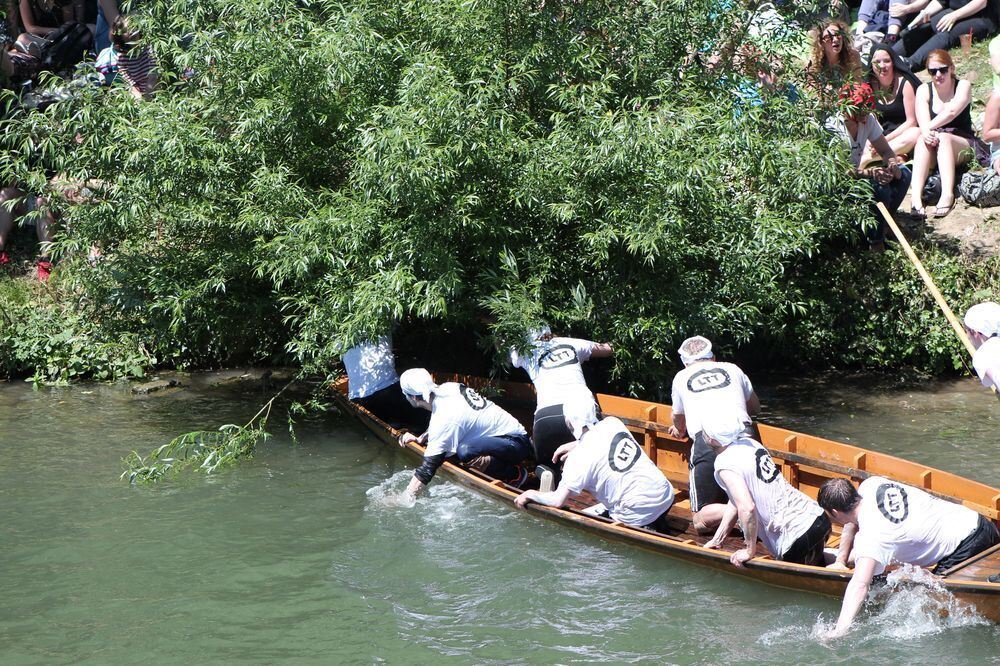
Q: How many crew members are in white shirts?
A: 8